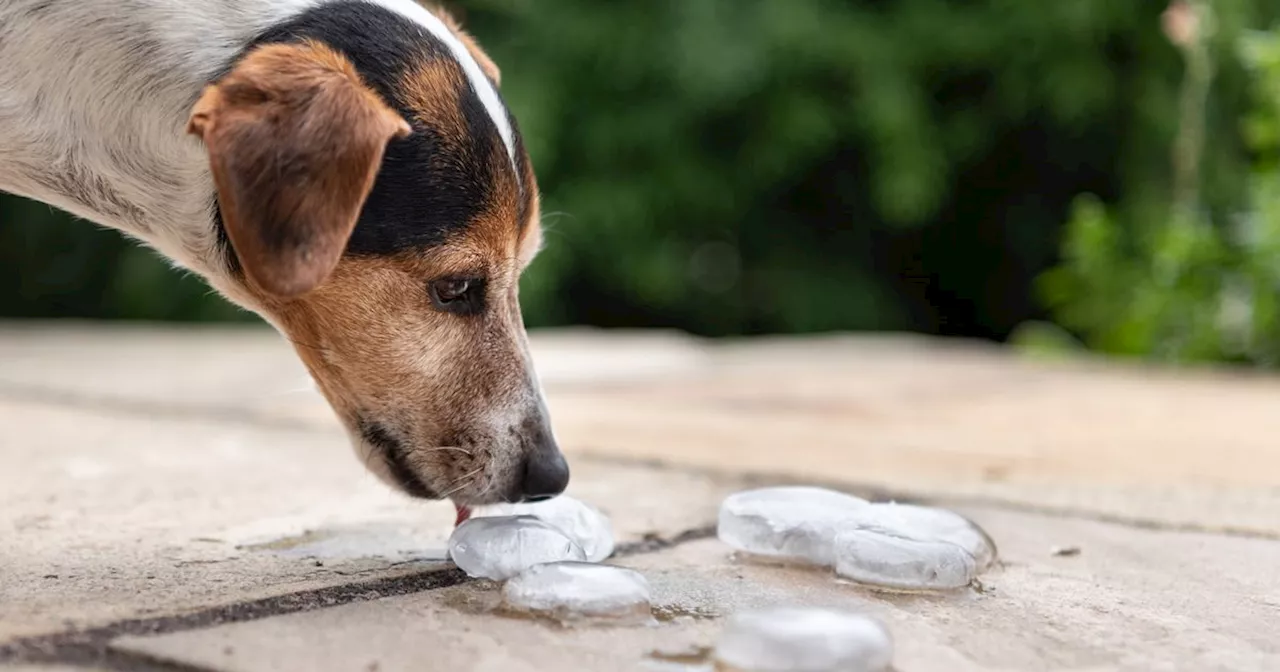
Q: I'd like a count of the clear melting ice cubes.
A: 7